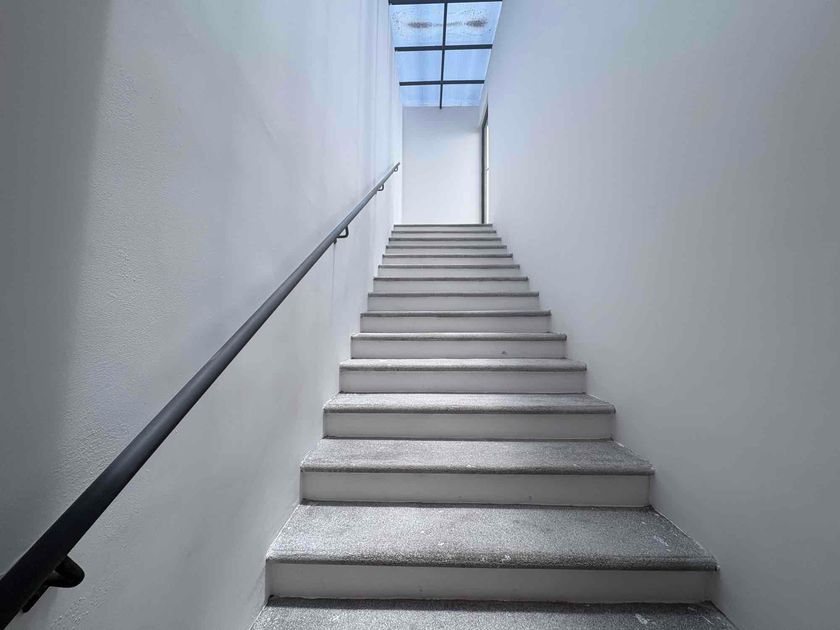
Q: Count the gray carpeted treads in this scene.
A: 15